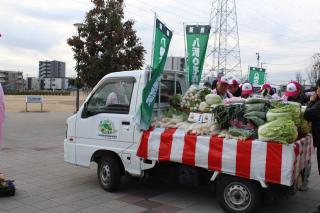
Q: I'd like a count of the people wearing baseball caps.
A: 5